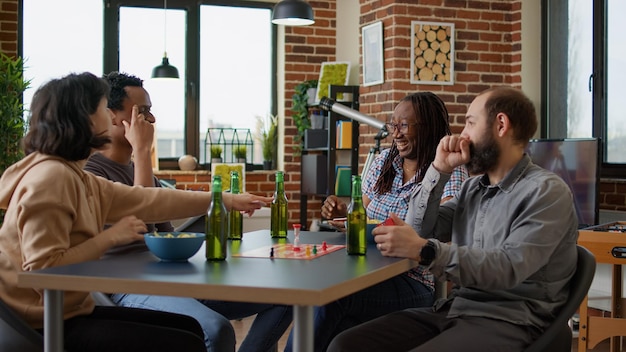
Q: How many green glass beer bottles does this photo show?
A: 4